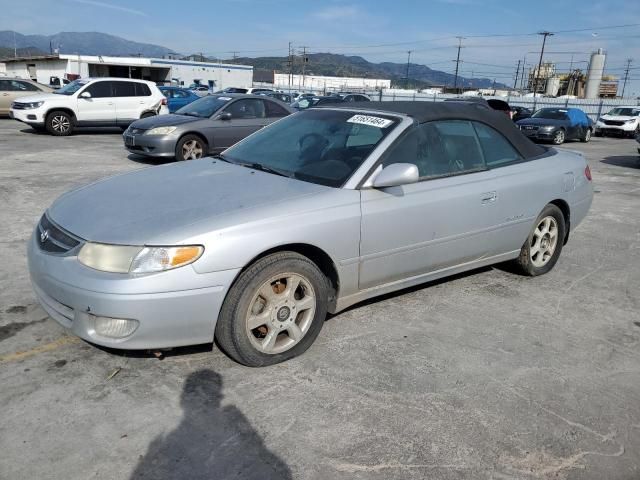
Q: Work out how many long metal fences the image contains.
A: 1